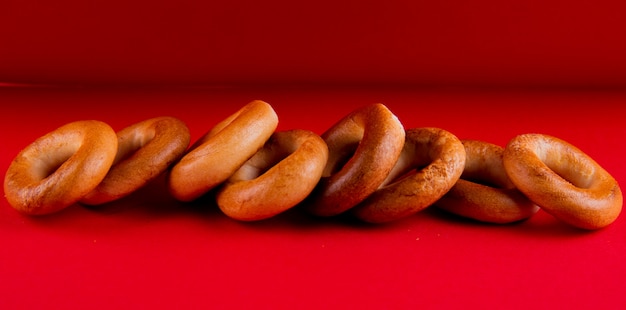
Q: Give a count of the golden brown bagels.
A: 8